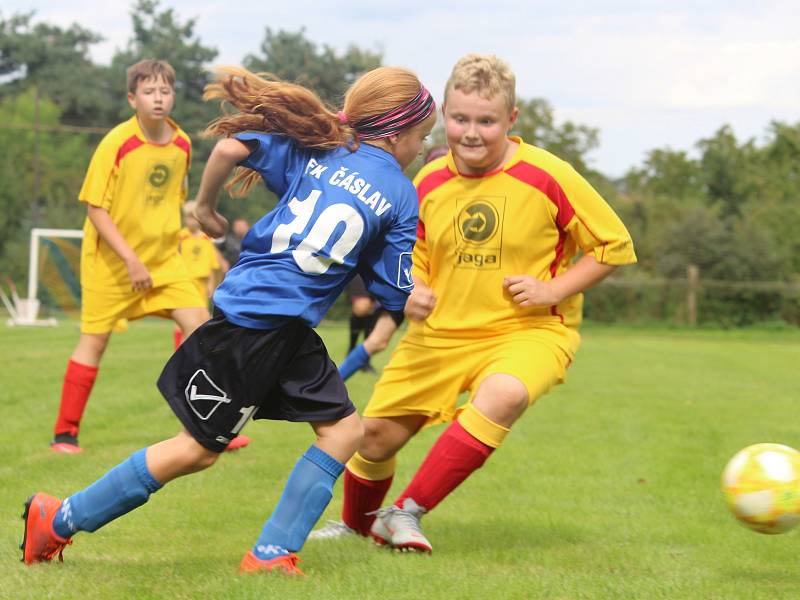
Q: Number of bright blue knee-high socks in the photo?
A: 3